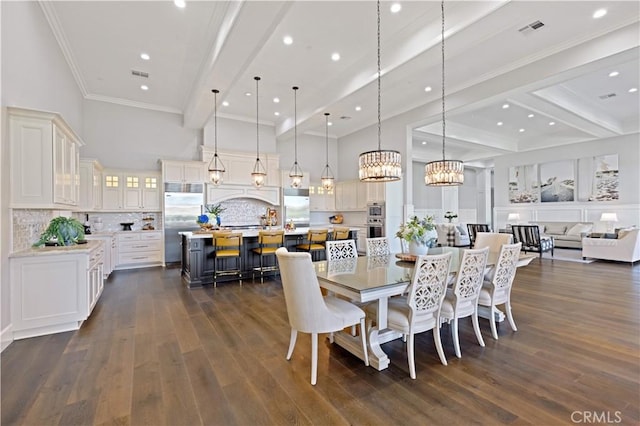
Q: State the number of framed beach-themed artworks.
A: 3